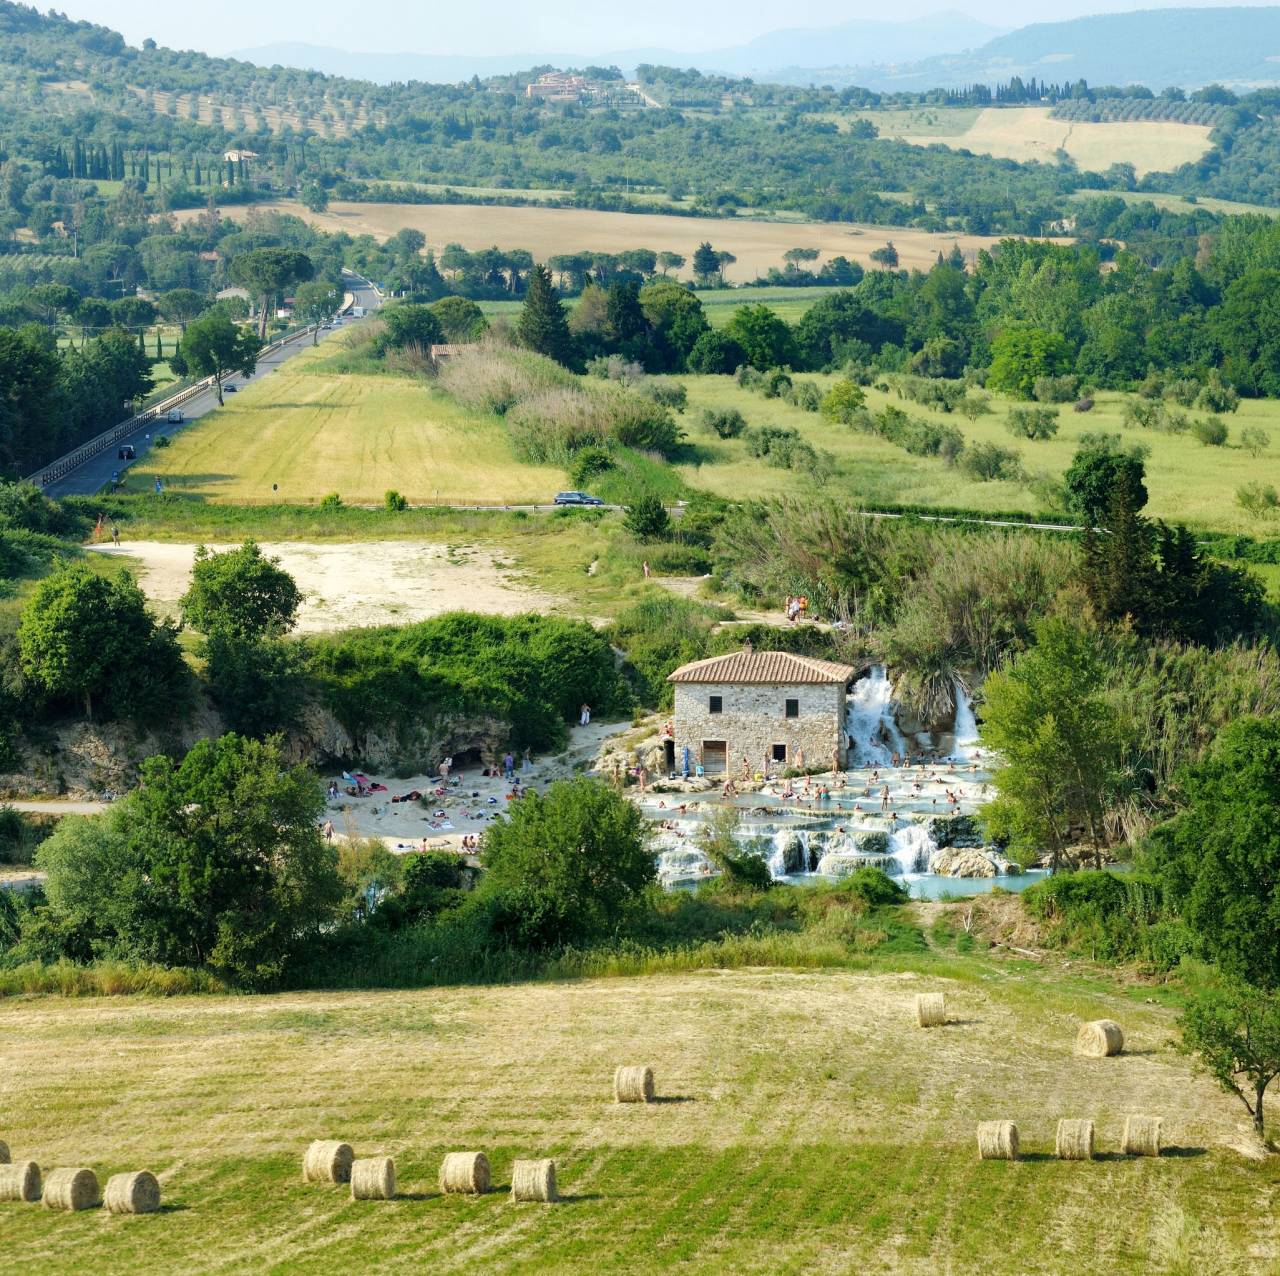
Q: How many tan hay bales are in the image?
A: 14